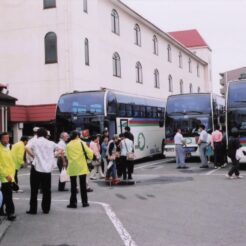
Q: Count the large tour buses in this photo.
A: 3